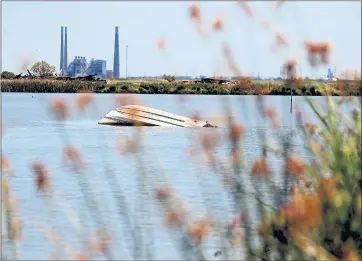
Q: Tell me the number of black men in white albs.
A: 0